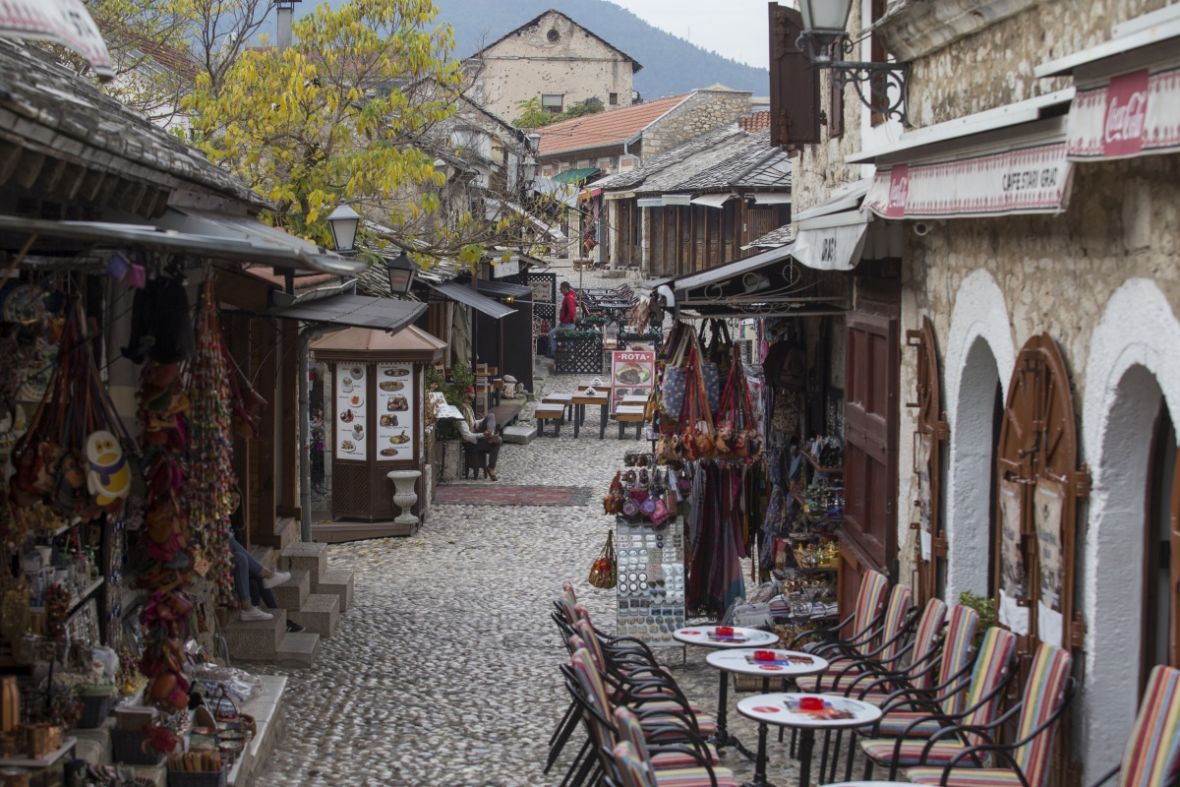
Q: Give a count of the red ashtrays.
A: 3